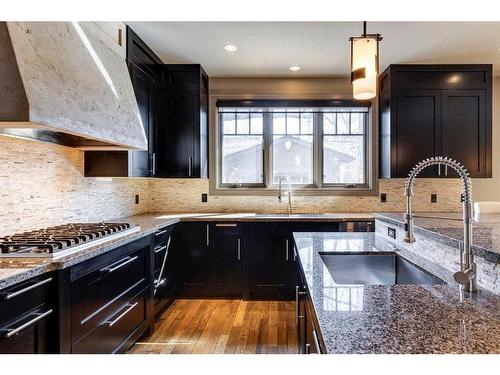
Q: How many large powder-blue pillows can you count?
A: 0